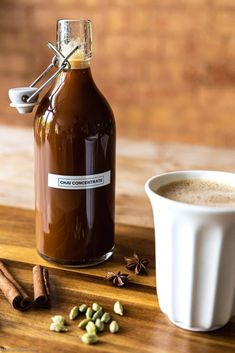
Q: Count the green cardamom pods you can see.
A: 14